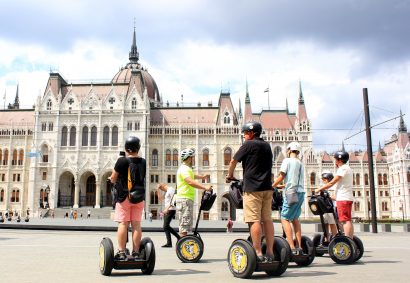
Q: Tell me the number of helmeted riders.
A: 6